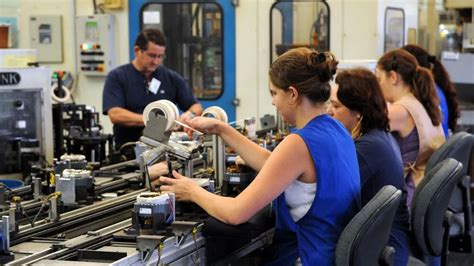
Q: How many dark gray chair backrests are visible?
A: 3